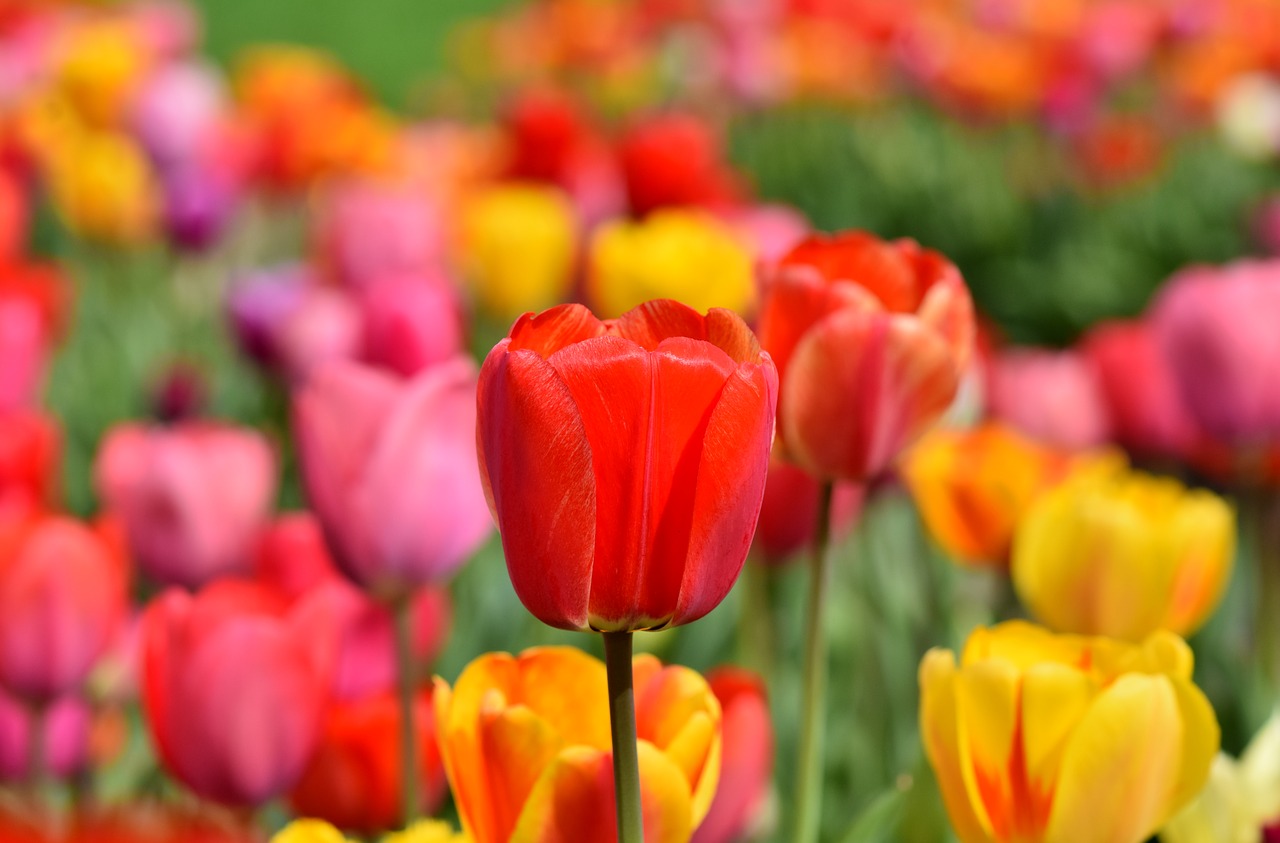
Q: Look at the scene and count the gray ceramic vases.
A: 0